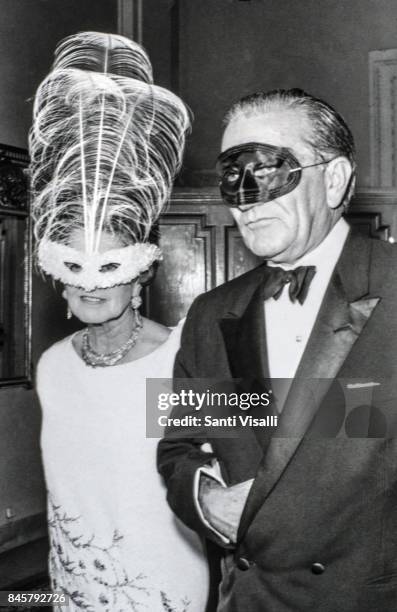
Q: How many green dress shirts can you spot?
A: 0